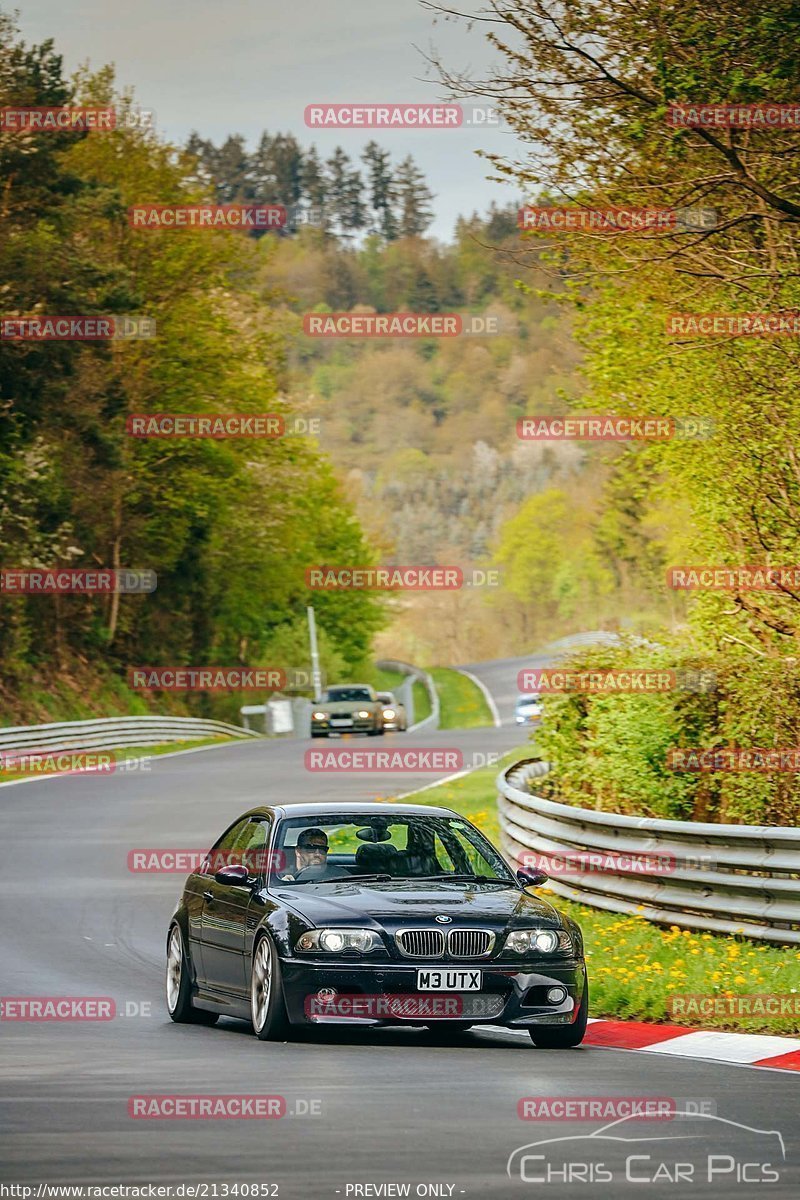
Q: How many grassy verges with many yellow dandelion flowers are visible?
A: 1